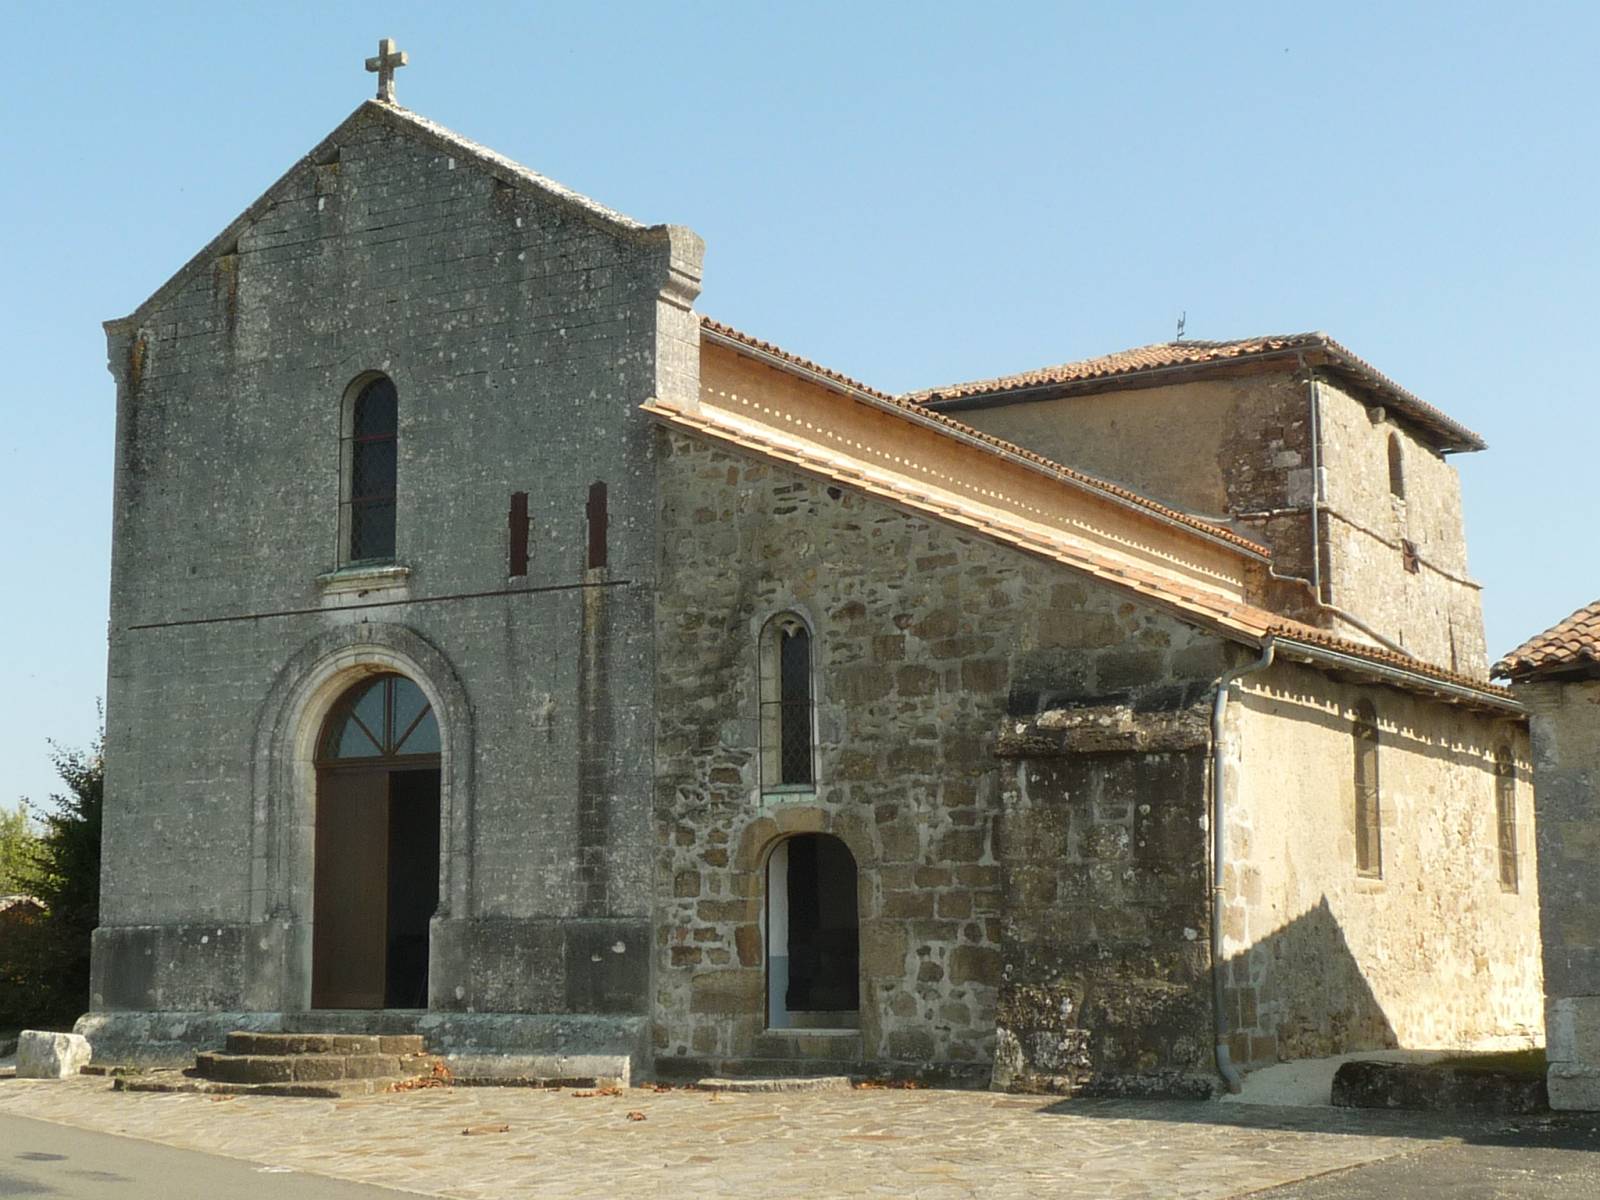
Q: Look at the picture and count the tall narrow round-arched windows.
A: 5